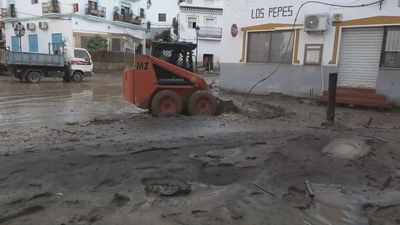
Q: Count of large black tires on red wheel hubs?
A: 2